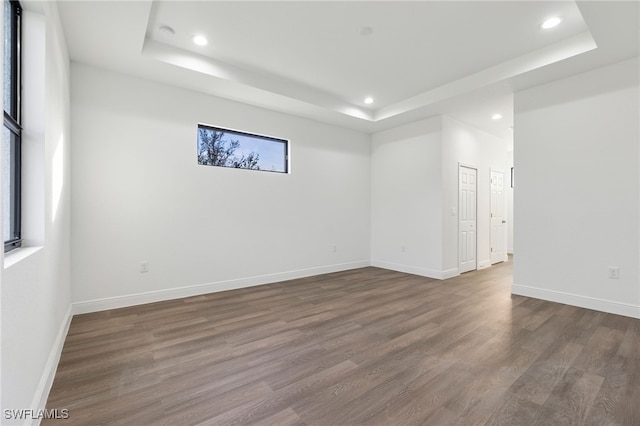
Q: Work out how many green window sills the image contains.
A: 0